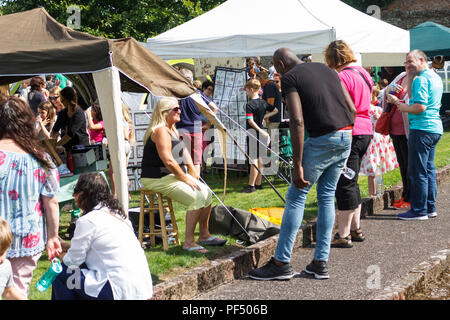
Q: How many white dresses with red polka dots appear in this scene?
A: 1